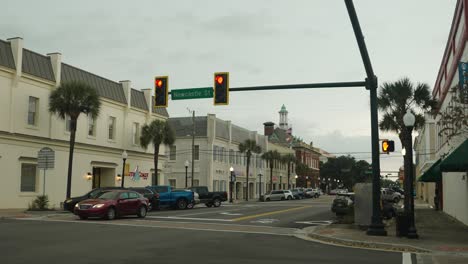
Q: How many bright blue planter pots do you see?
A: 0